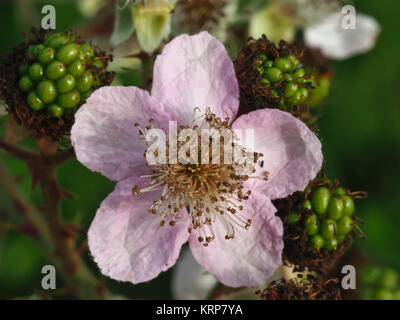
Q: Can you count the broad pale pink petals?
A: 5